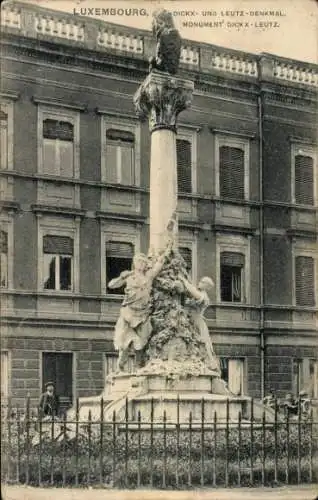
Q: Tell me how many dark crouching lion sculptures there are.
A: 1